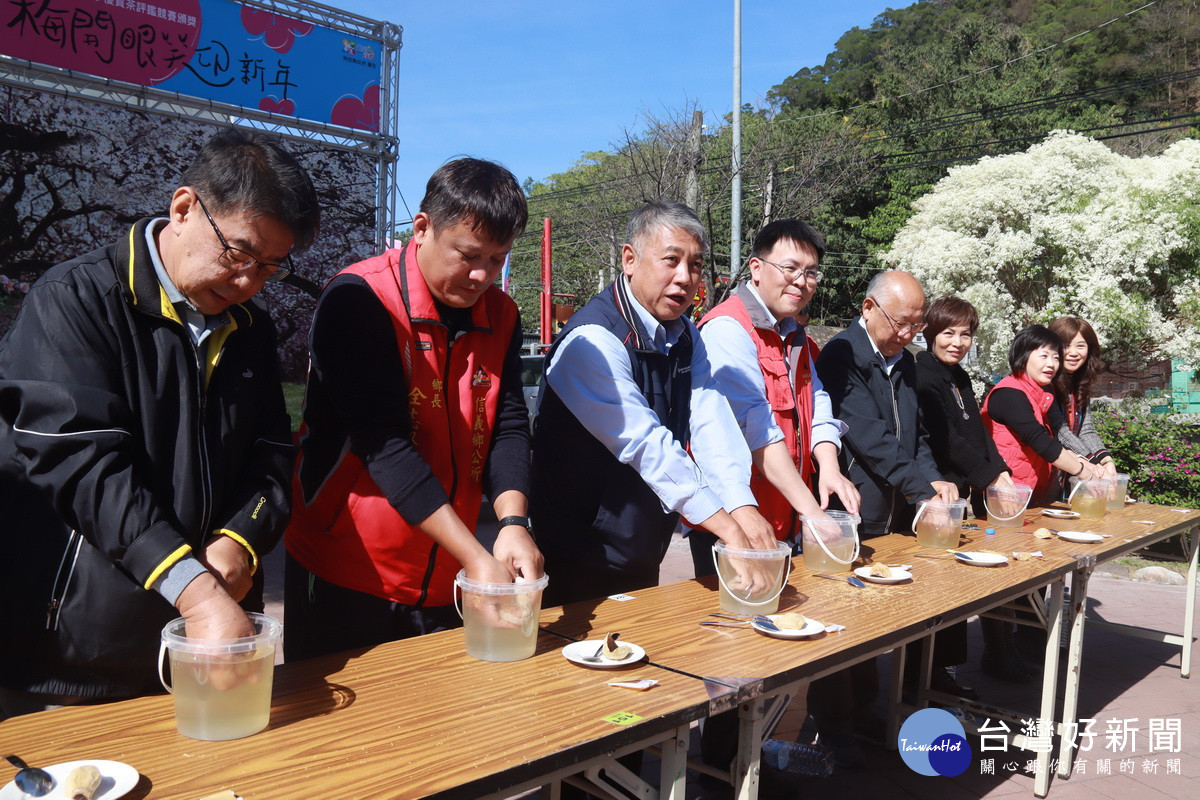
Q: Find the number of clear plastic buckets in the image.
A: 8